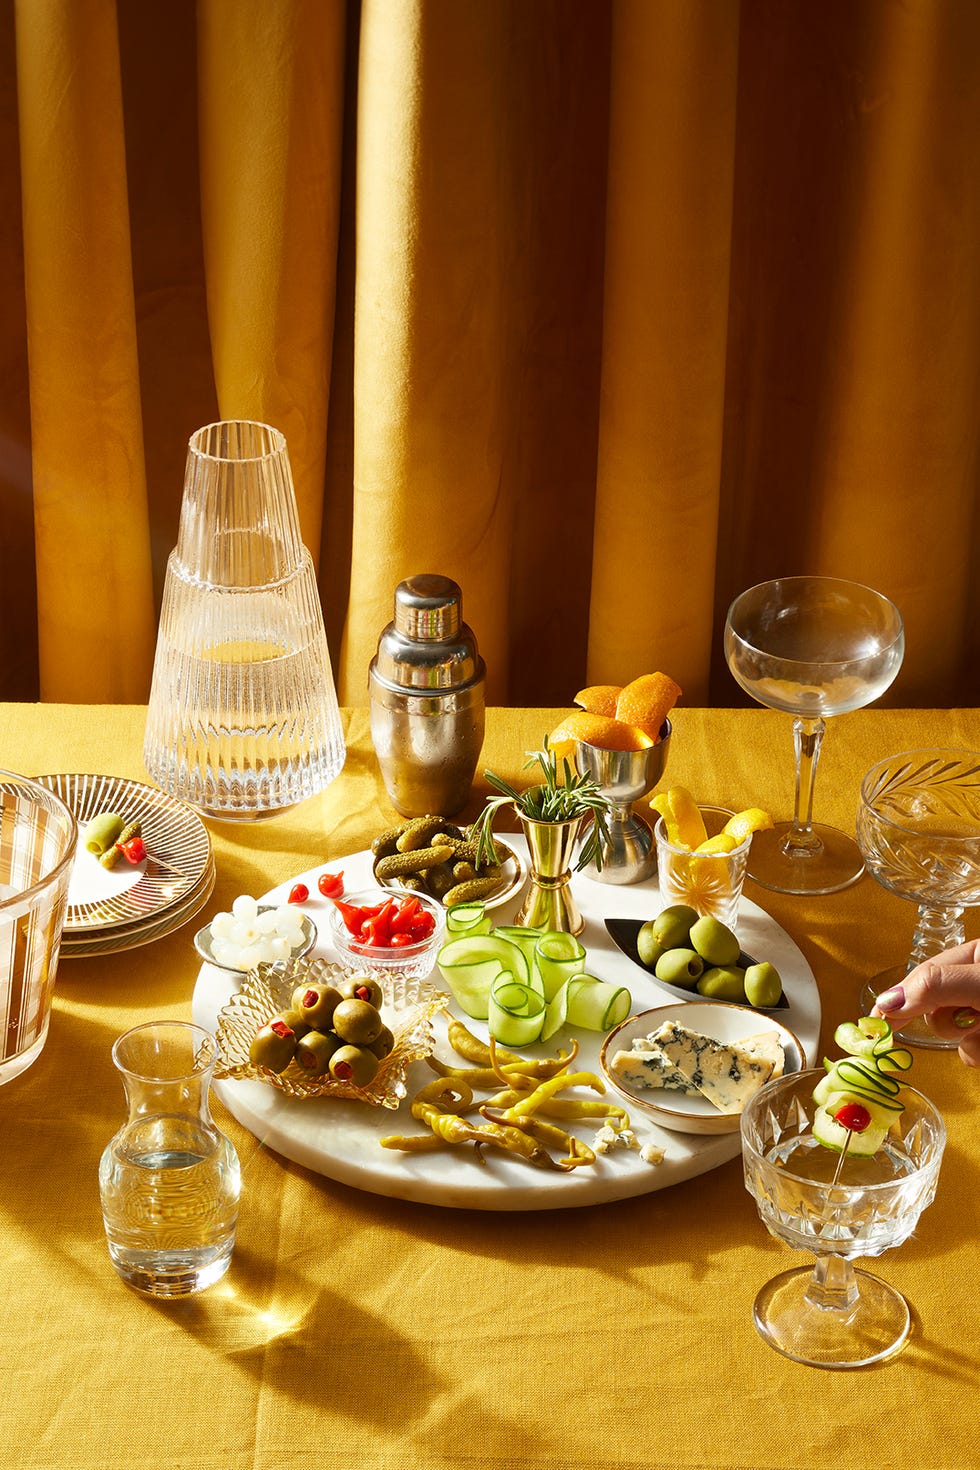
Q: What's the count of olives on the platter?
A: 14